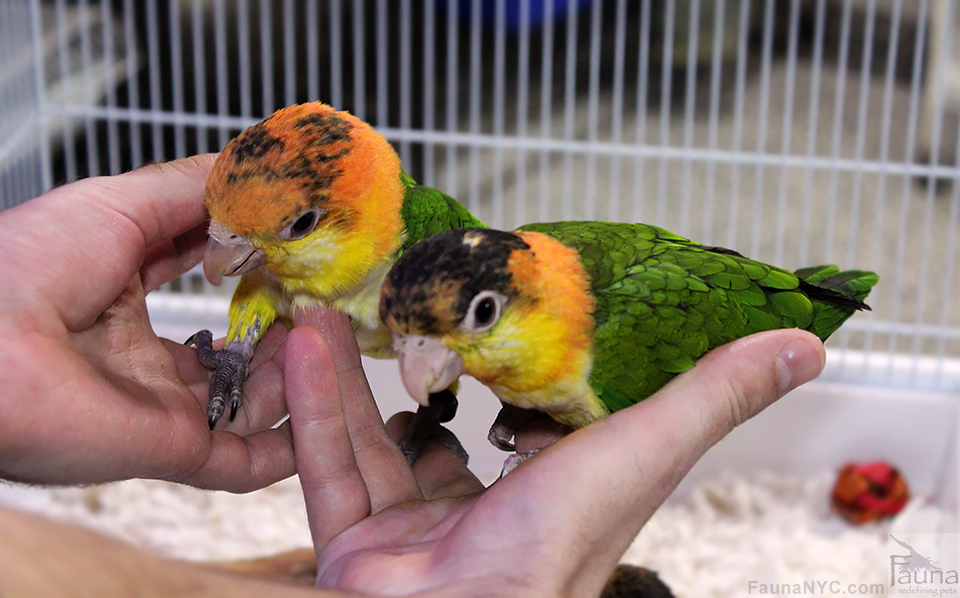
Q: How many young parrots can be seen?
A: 2